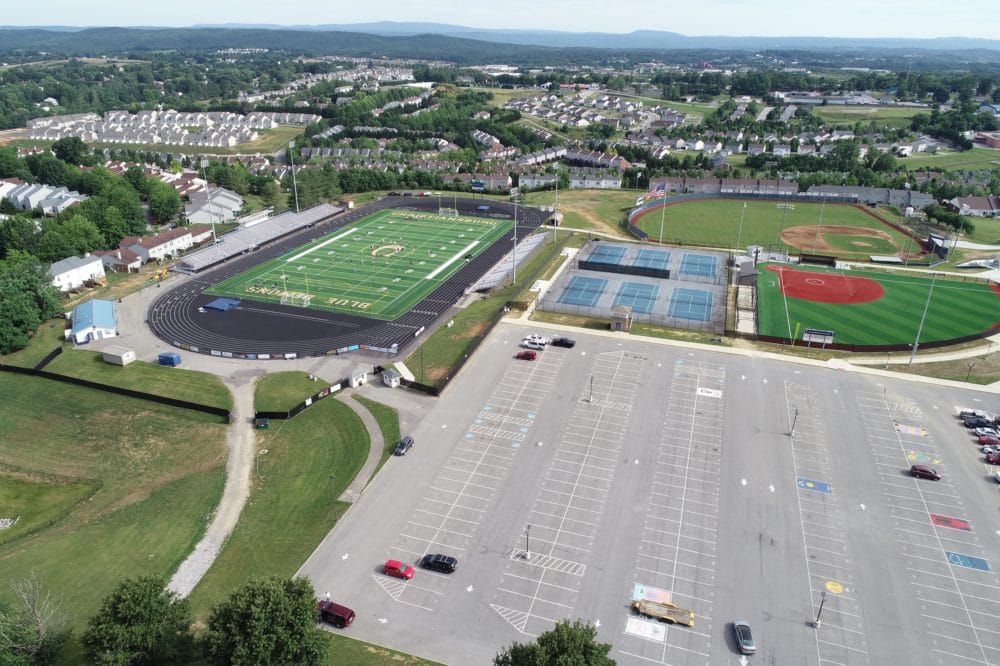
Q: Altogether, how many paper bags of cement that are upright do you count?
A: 0